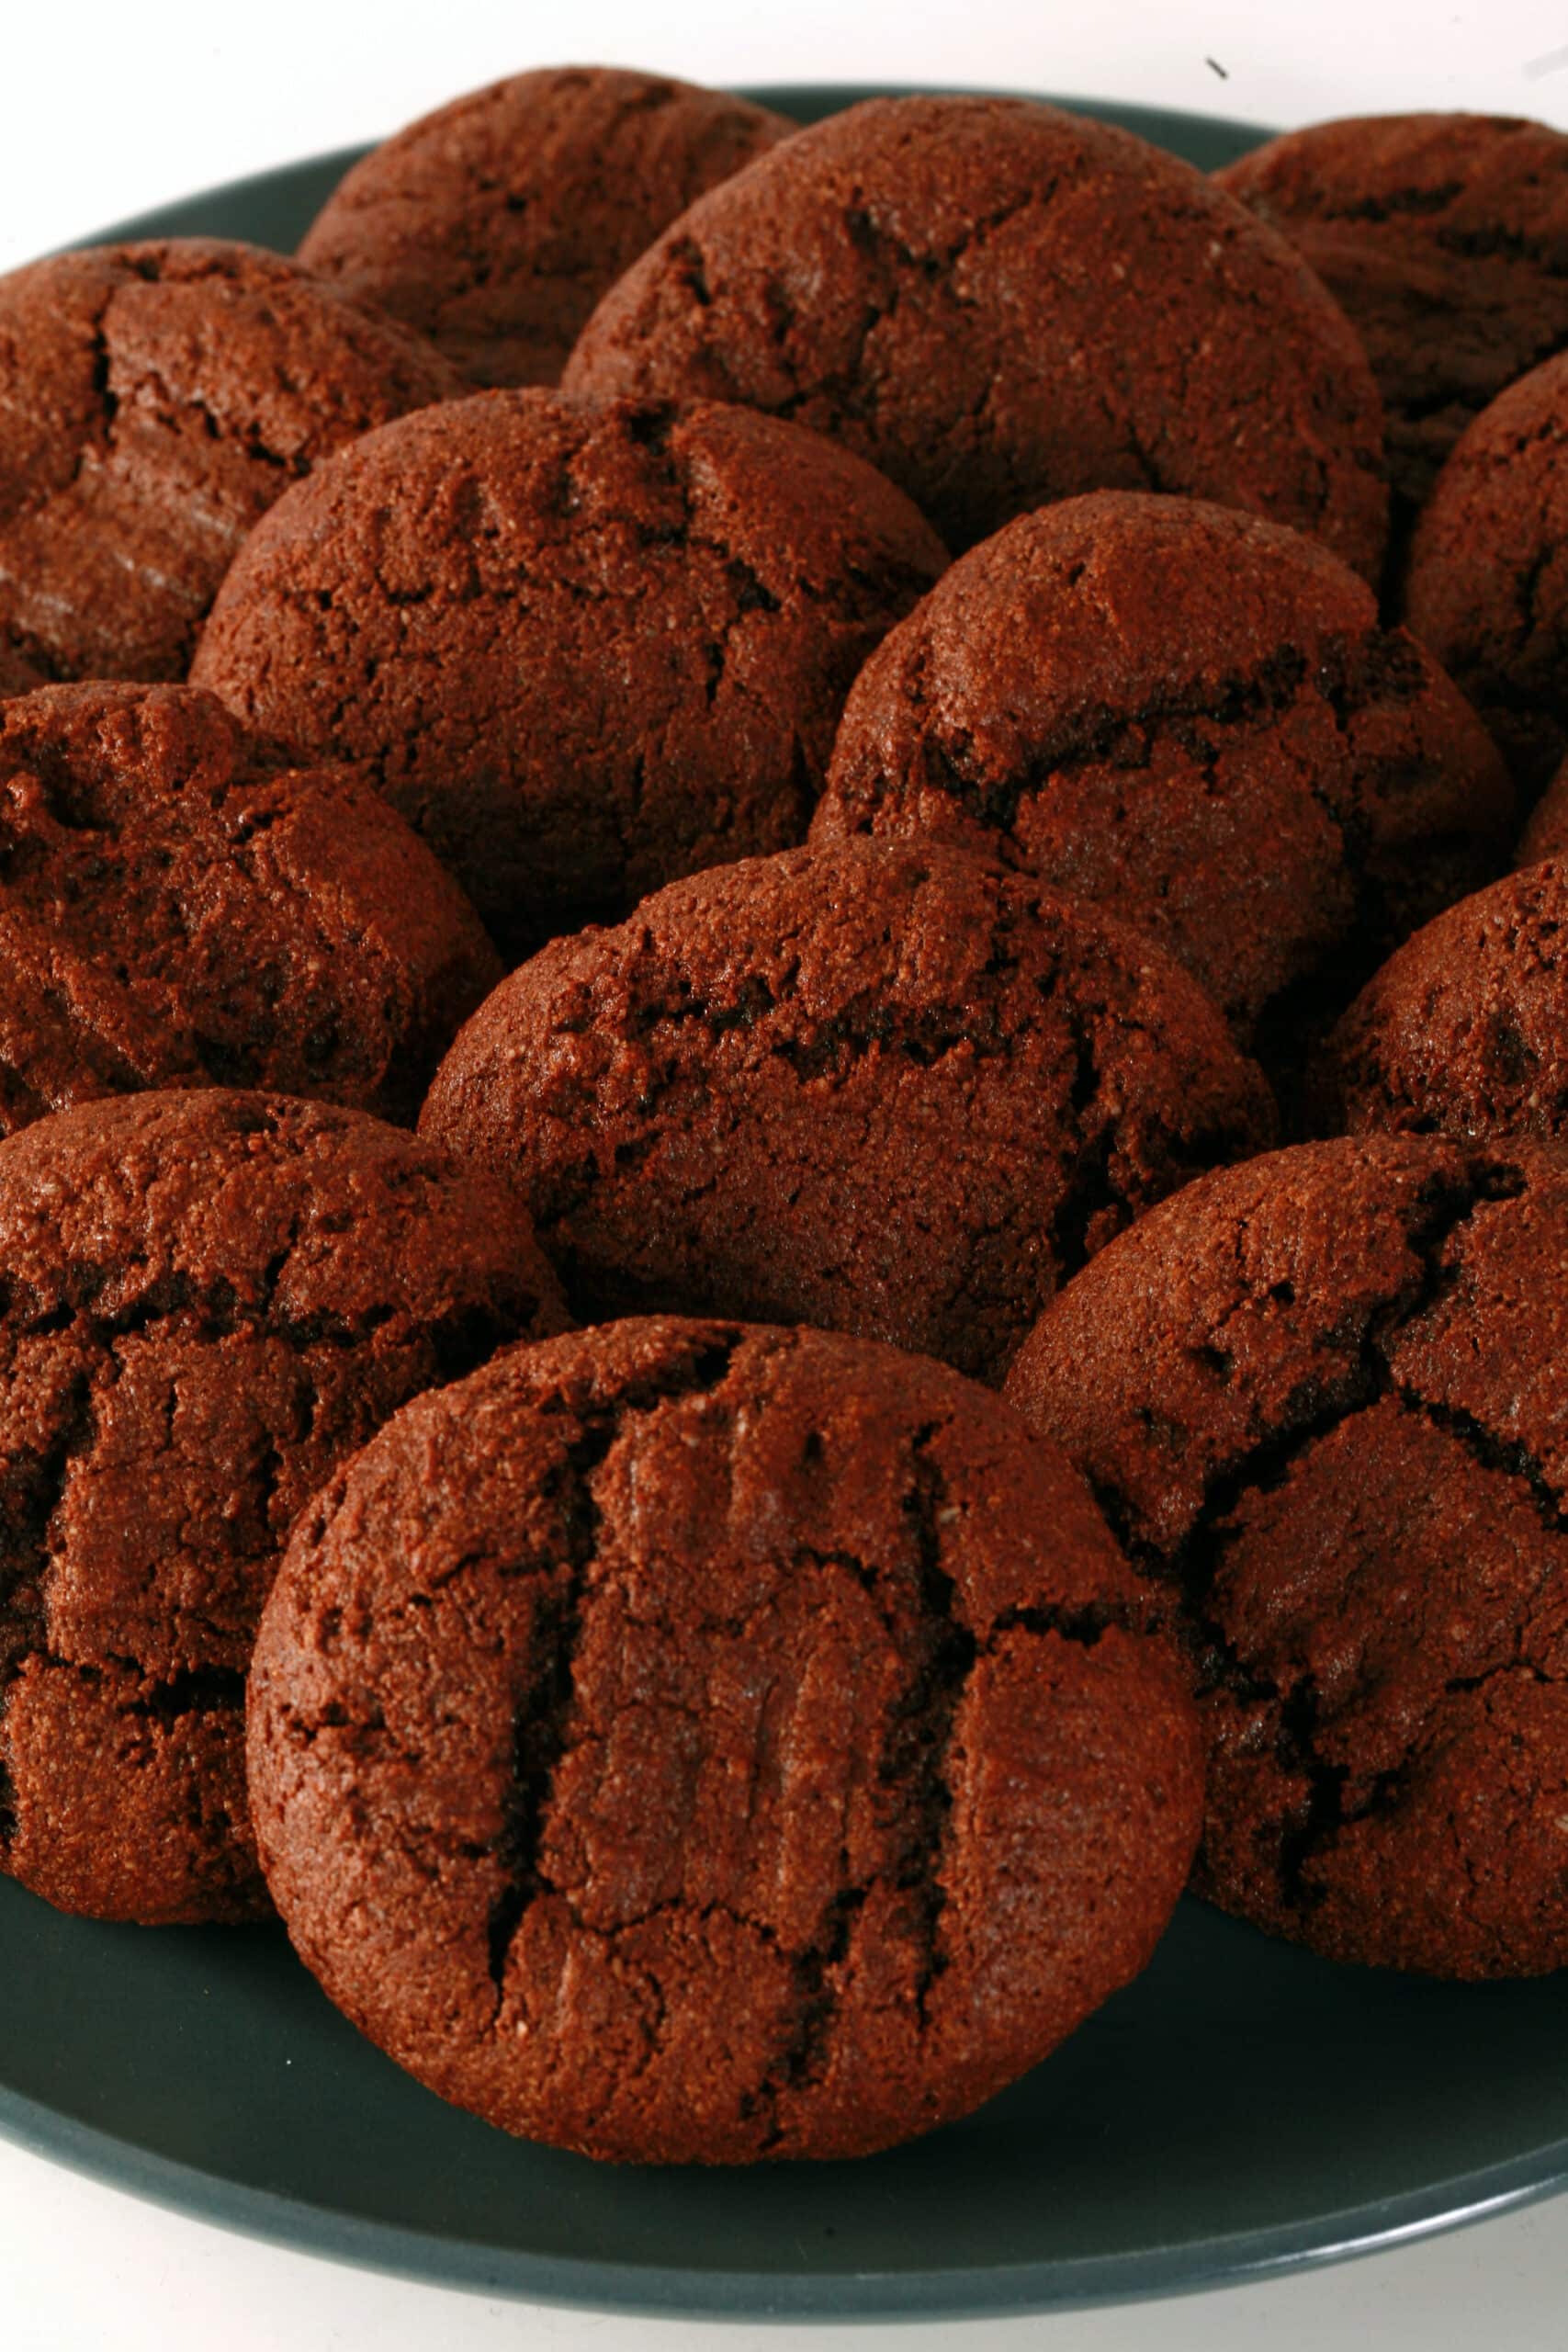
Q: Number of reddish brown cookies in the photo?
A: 14